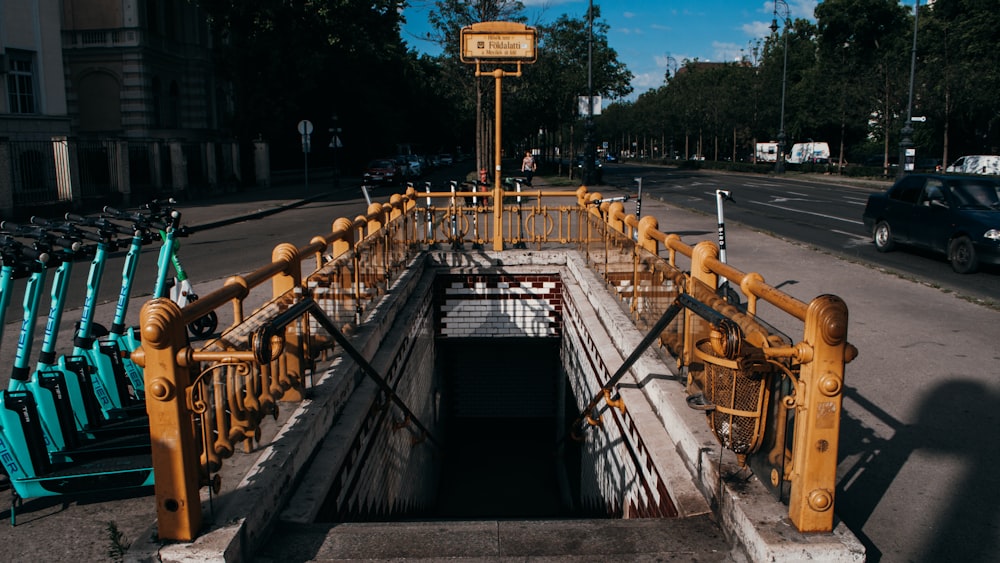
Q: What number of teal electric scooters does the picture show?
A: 6